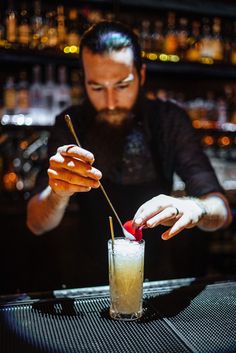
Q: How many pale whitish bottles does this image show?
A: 3